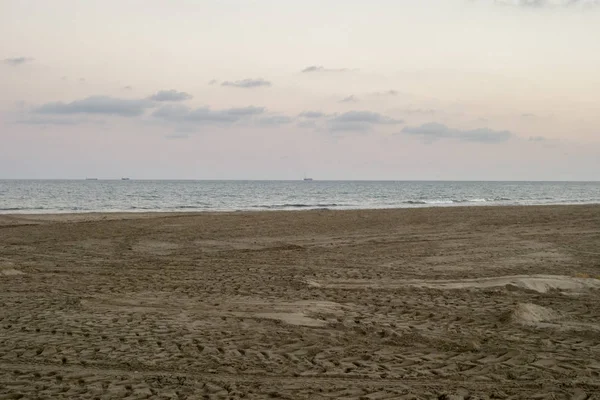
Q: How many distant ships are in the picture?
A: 3